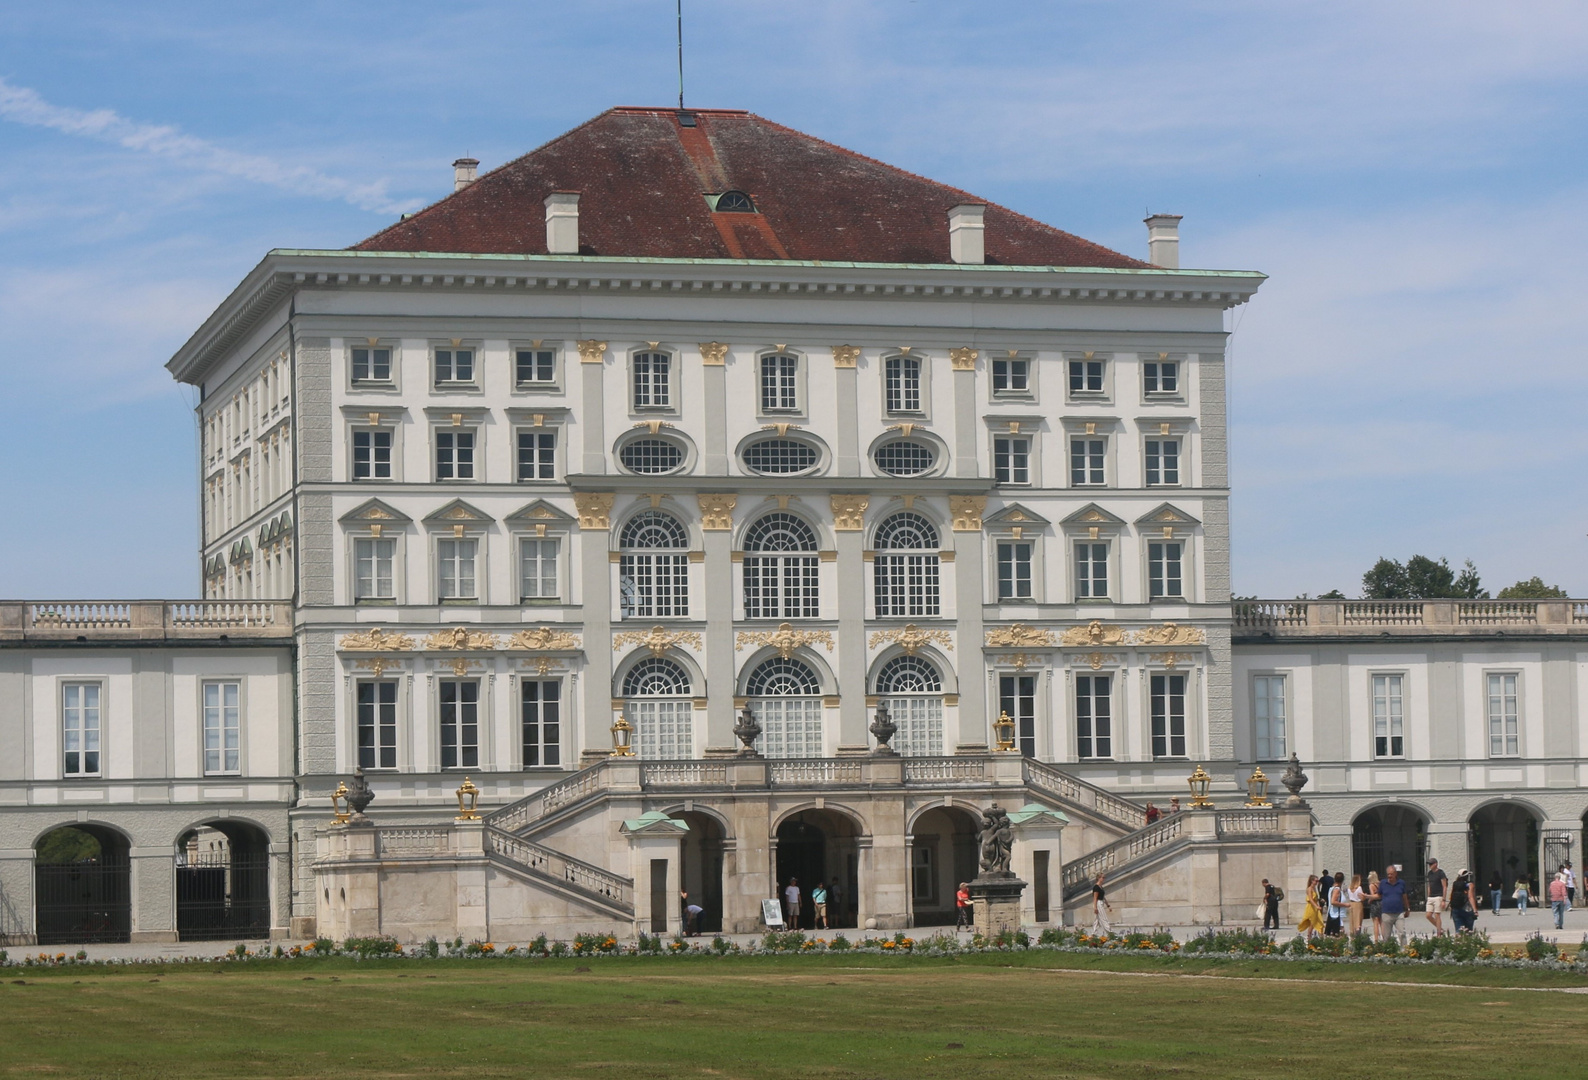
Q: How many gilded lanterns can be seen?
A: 6